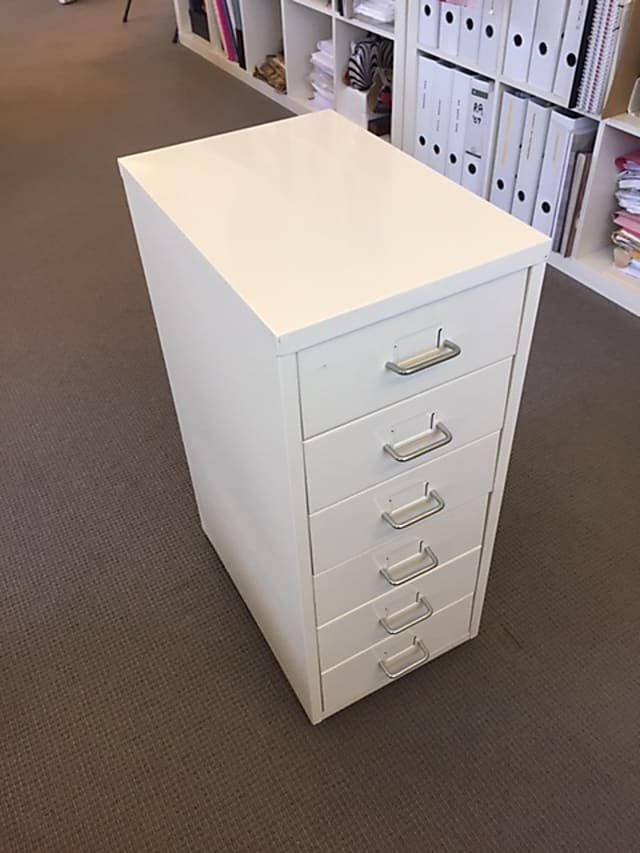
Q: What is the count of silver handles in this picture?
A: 6